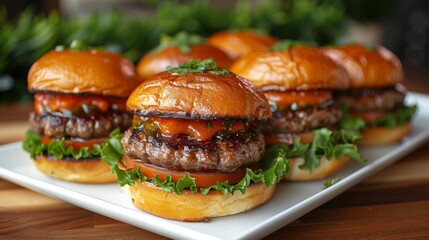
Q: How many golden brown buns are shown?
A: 6